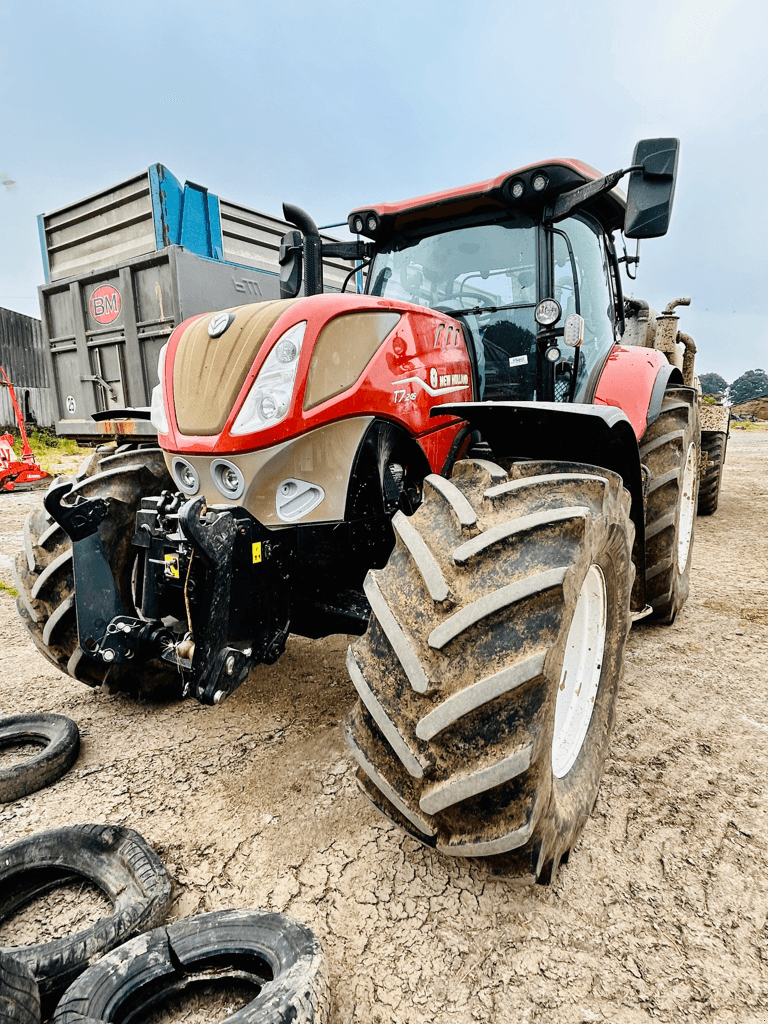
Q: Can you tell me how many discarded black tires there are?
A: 4